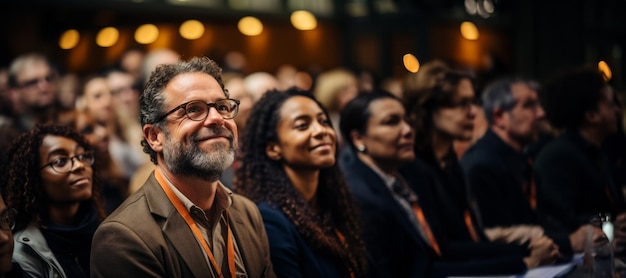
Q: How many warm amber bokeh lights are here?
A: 9